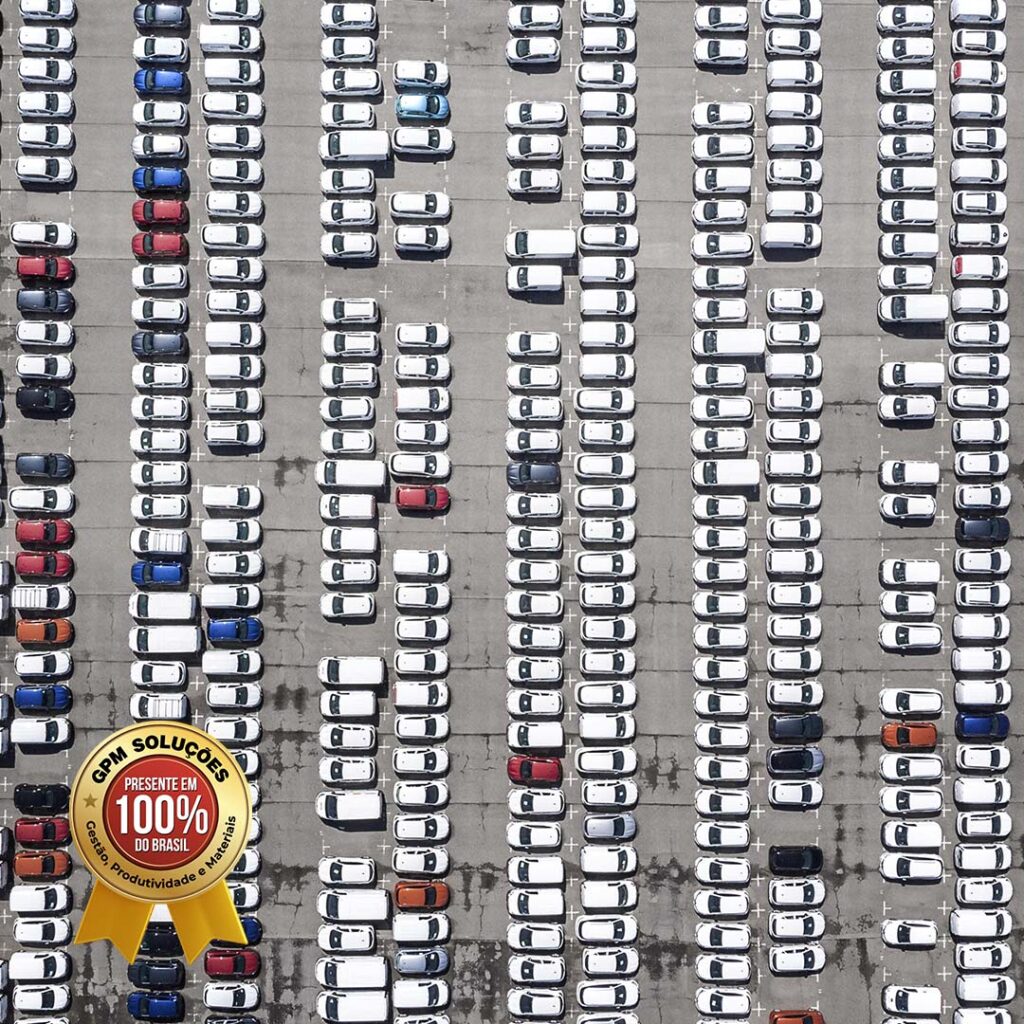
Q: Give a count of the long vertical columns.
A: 11